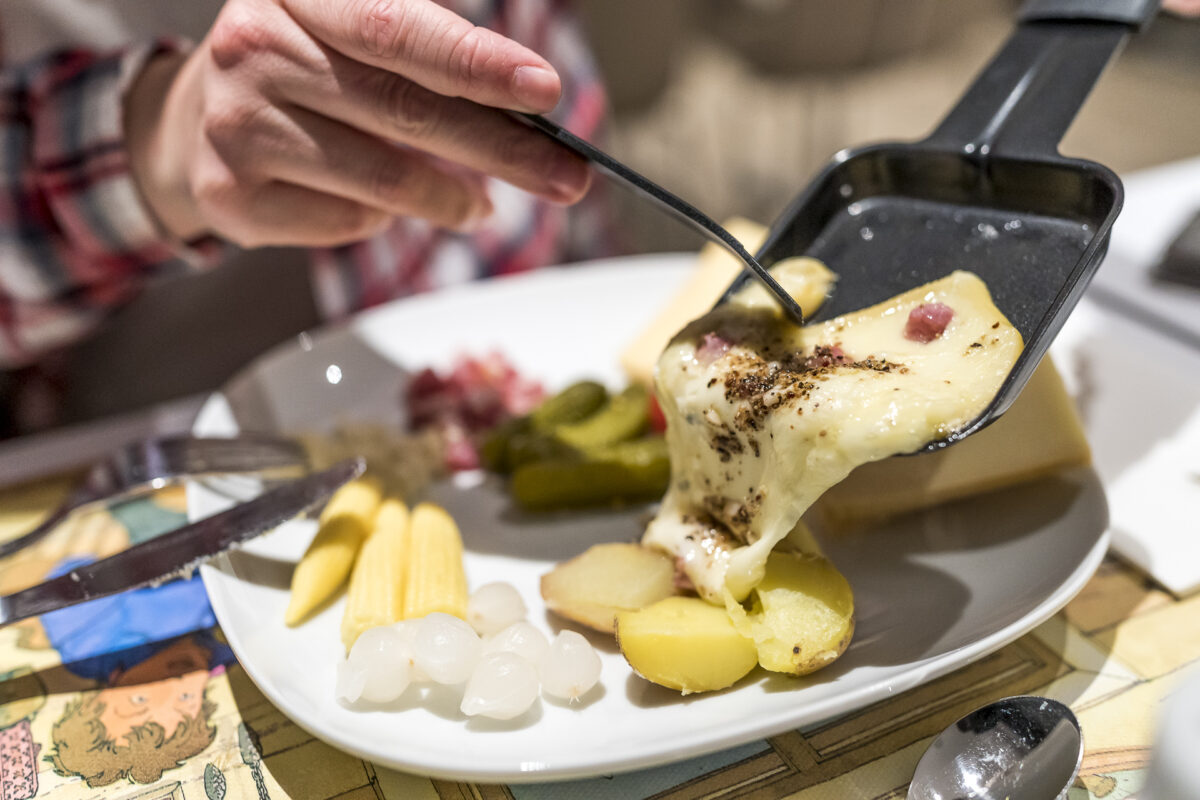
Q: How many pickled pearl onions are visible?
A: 7